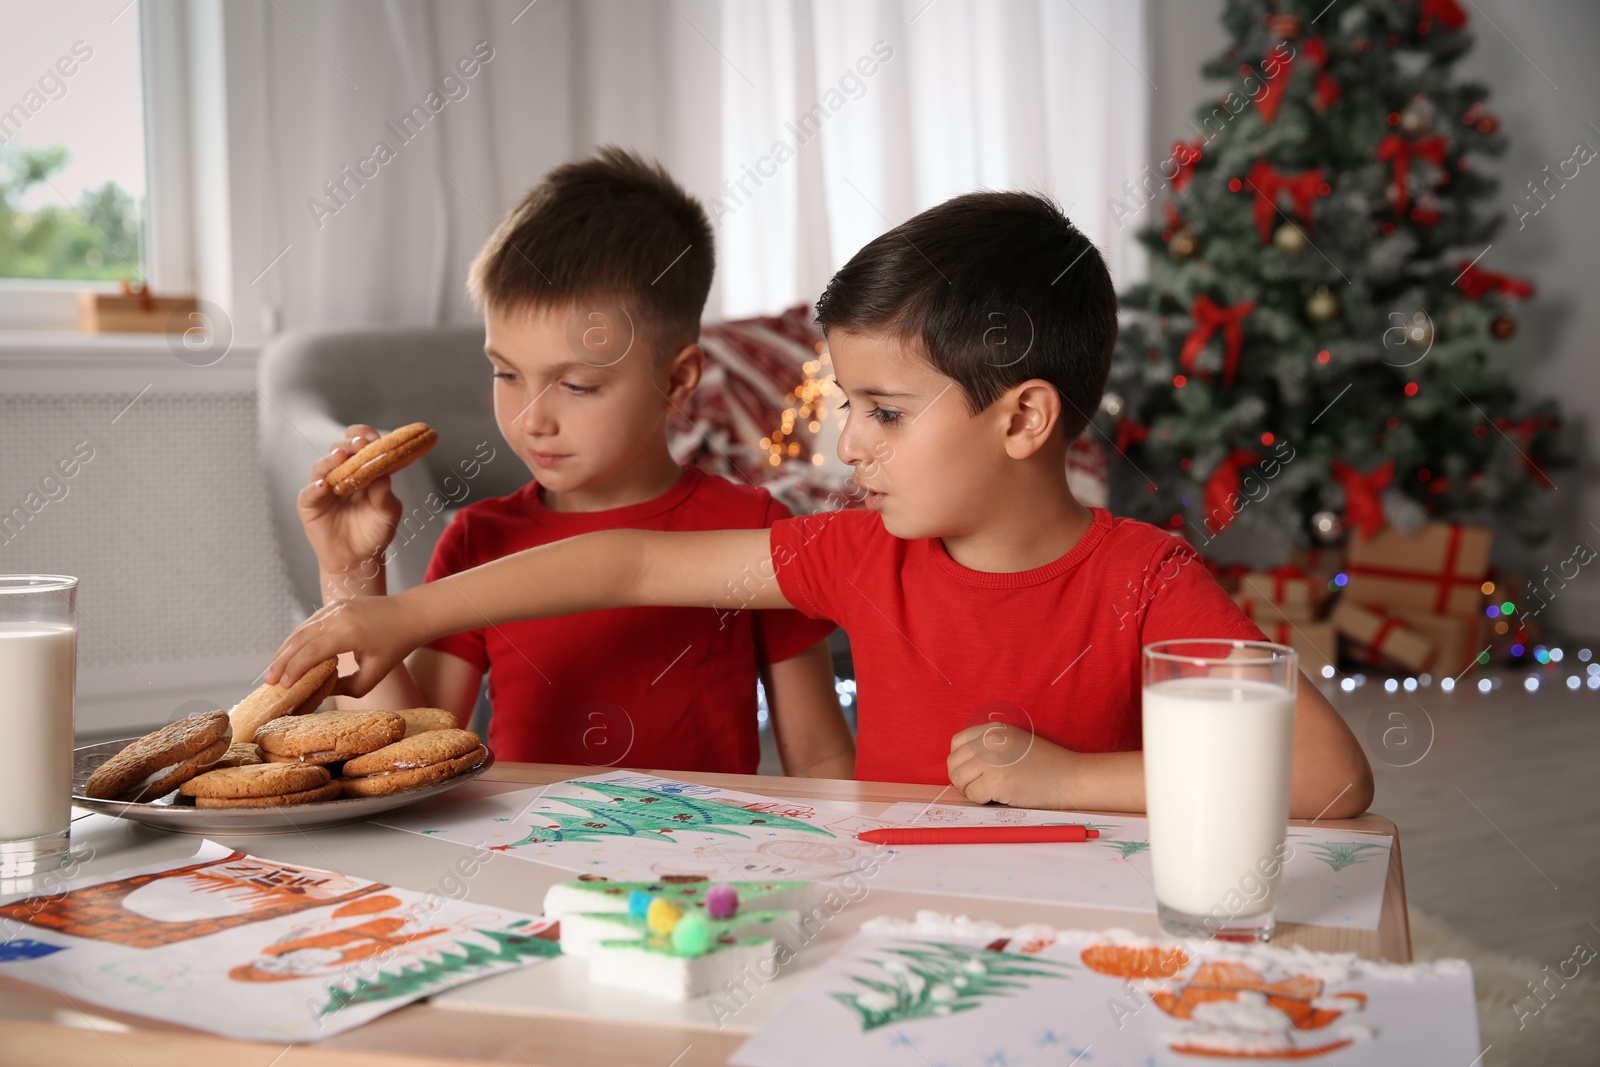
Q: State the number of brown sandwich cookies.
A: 8